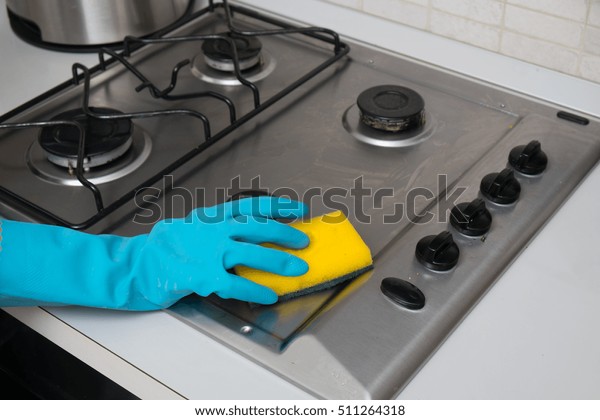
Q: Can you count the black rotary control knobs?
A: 4